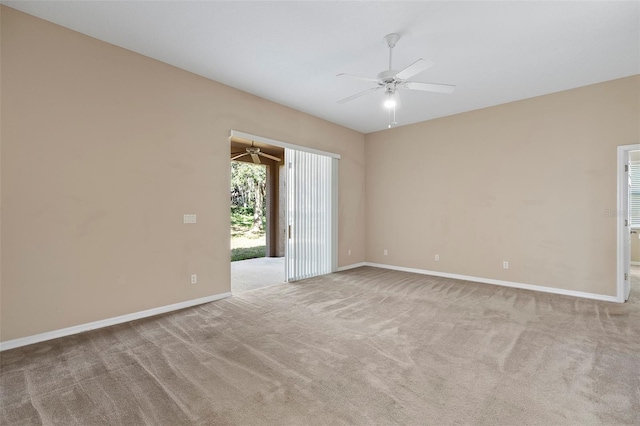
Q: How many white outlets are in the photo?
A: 5